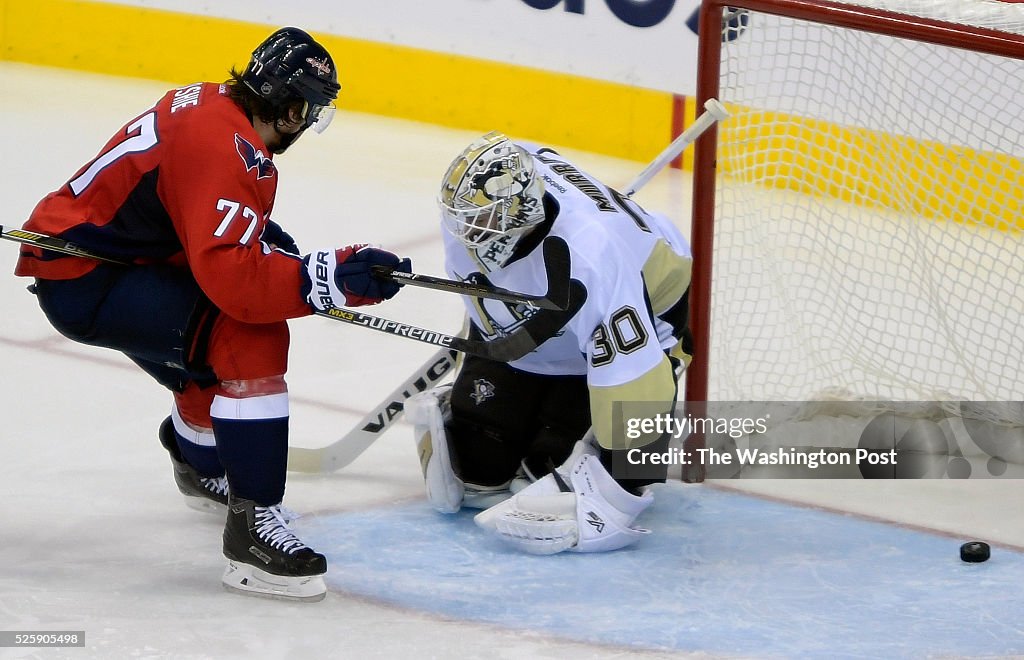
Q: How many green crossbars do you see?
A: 0